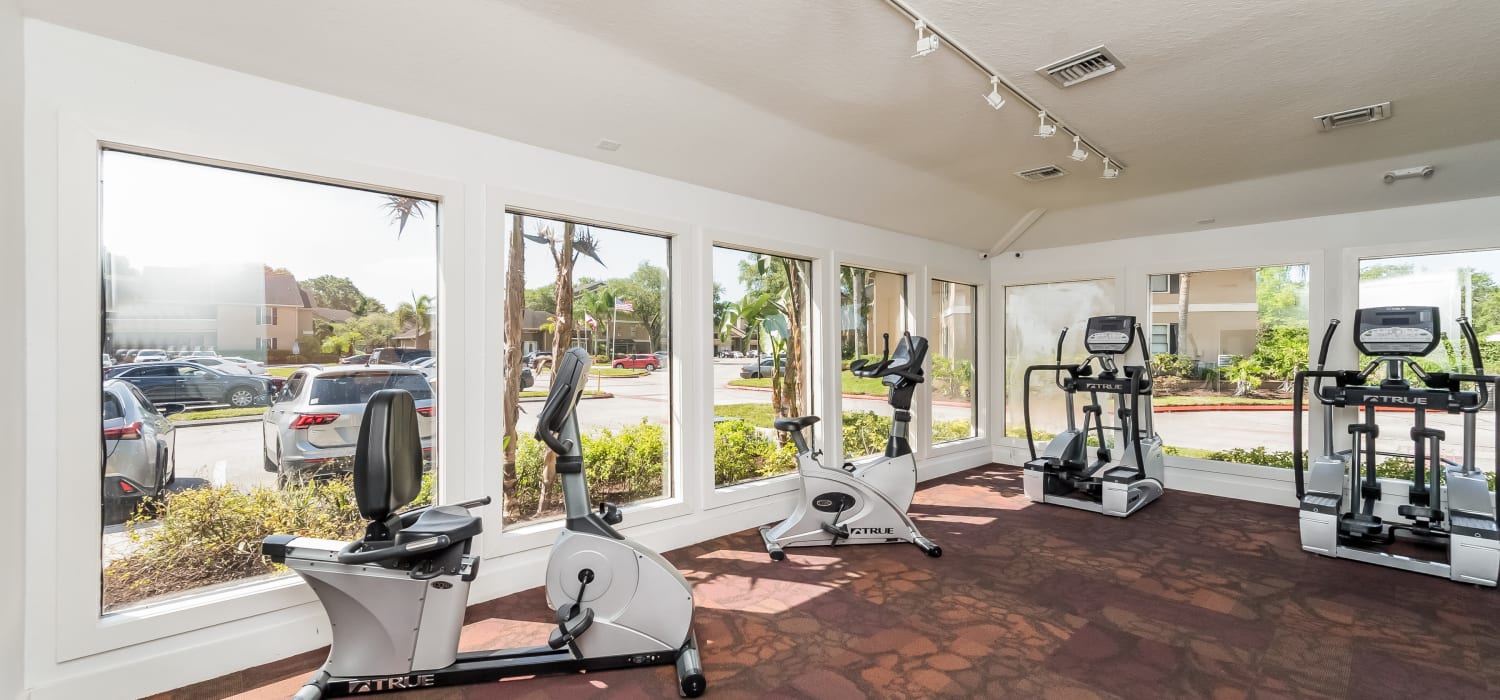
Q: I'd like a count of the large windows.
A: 8